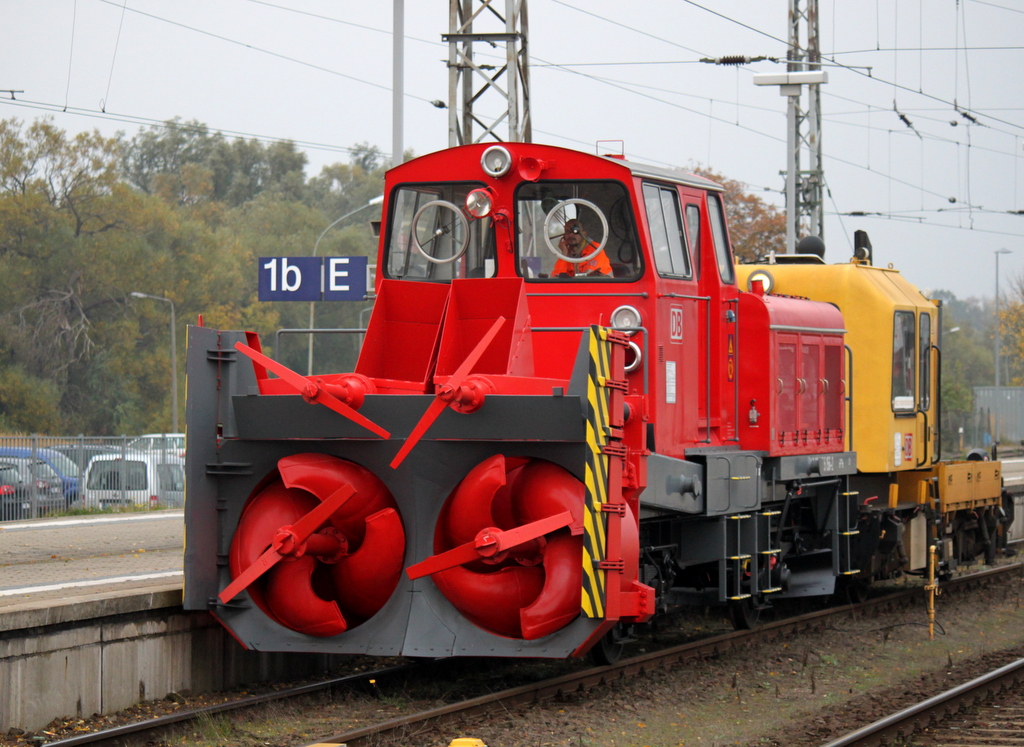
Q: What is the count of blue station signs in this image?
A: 2